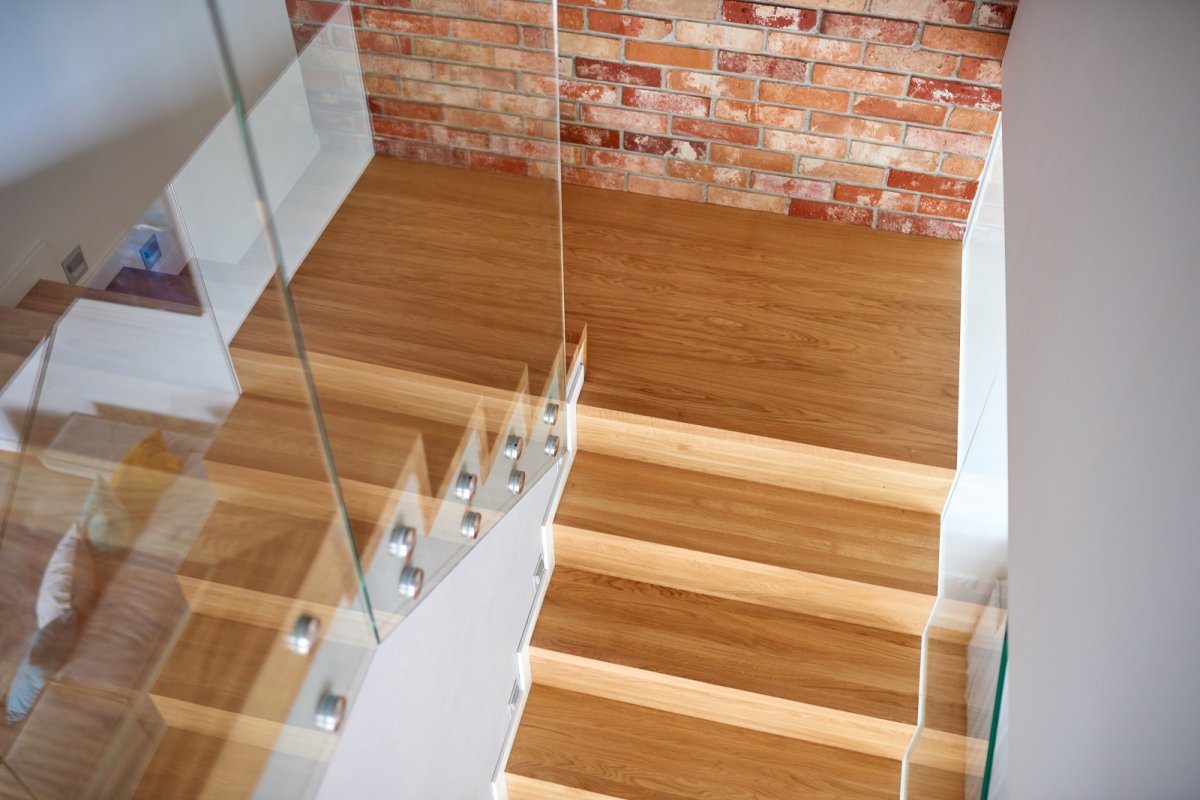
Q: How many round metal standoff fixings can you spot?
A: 10